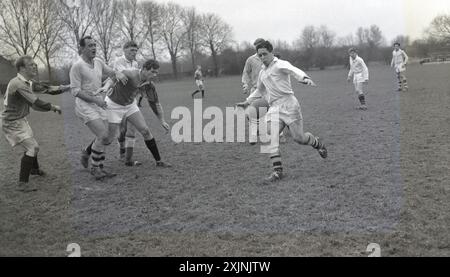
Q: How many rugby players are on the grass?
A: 9